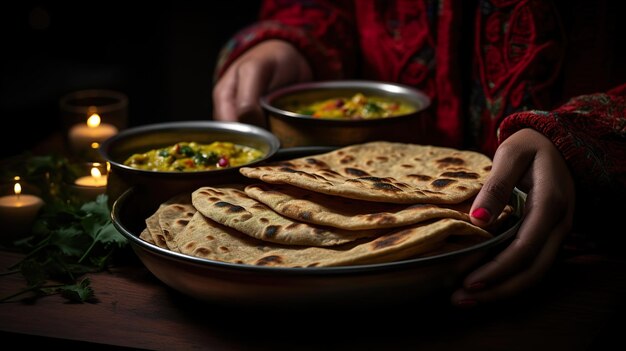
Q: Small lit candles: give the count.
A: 3